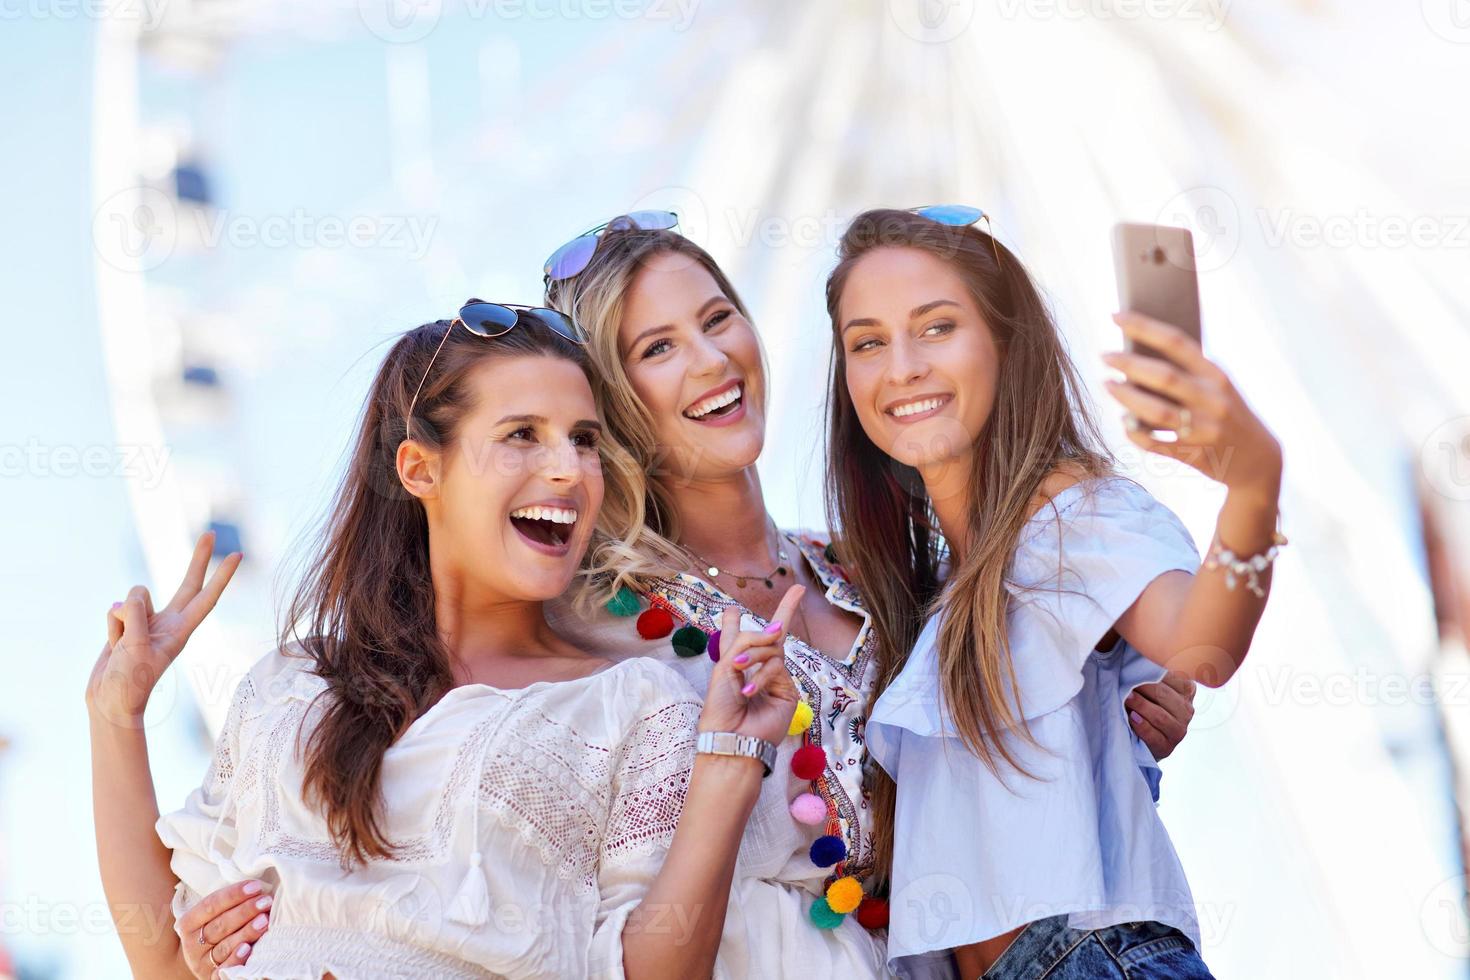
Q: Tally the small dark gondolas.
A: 3